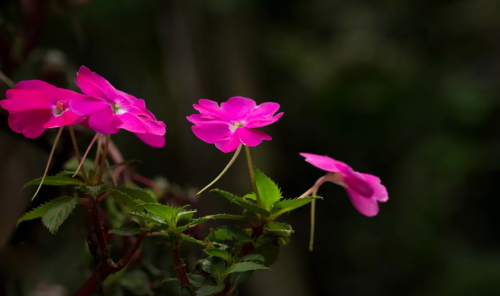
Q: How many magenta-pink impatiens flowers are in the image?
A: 4